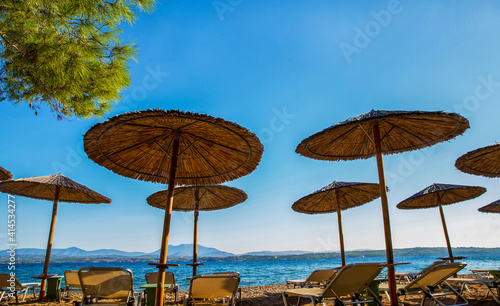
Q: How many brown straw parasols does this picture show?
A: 9